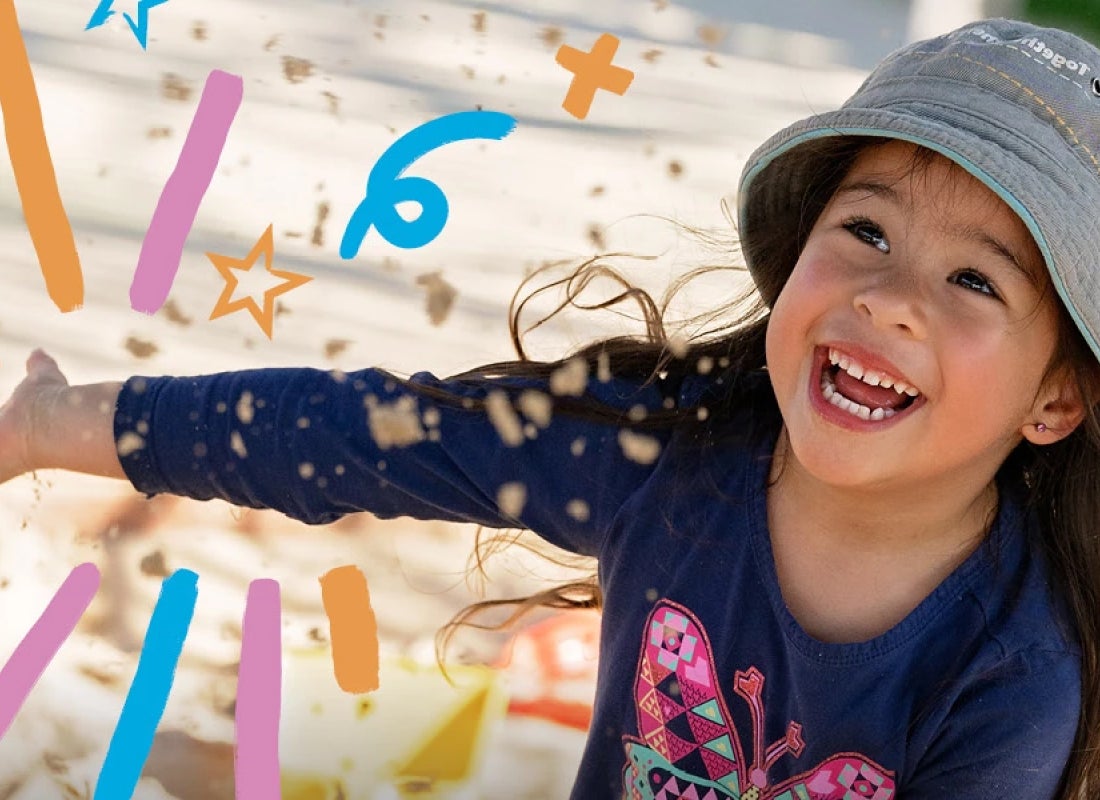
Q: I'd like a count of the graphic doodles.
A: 10